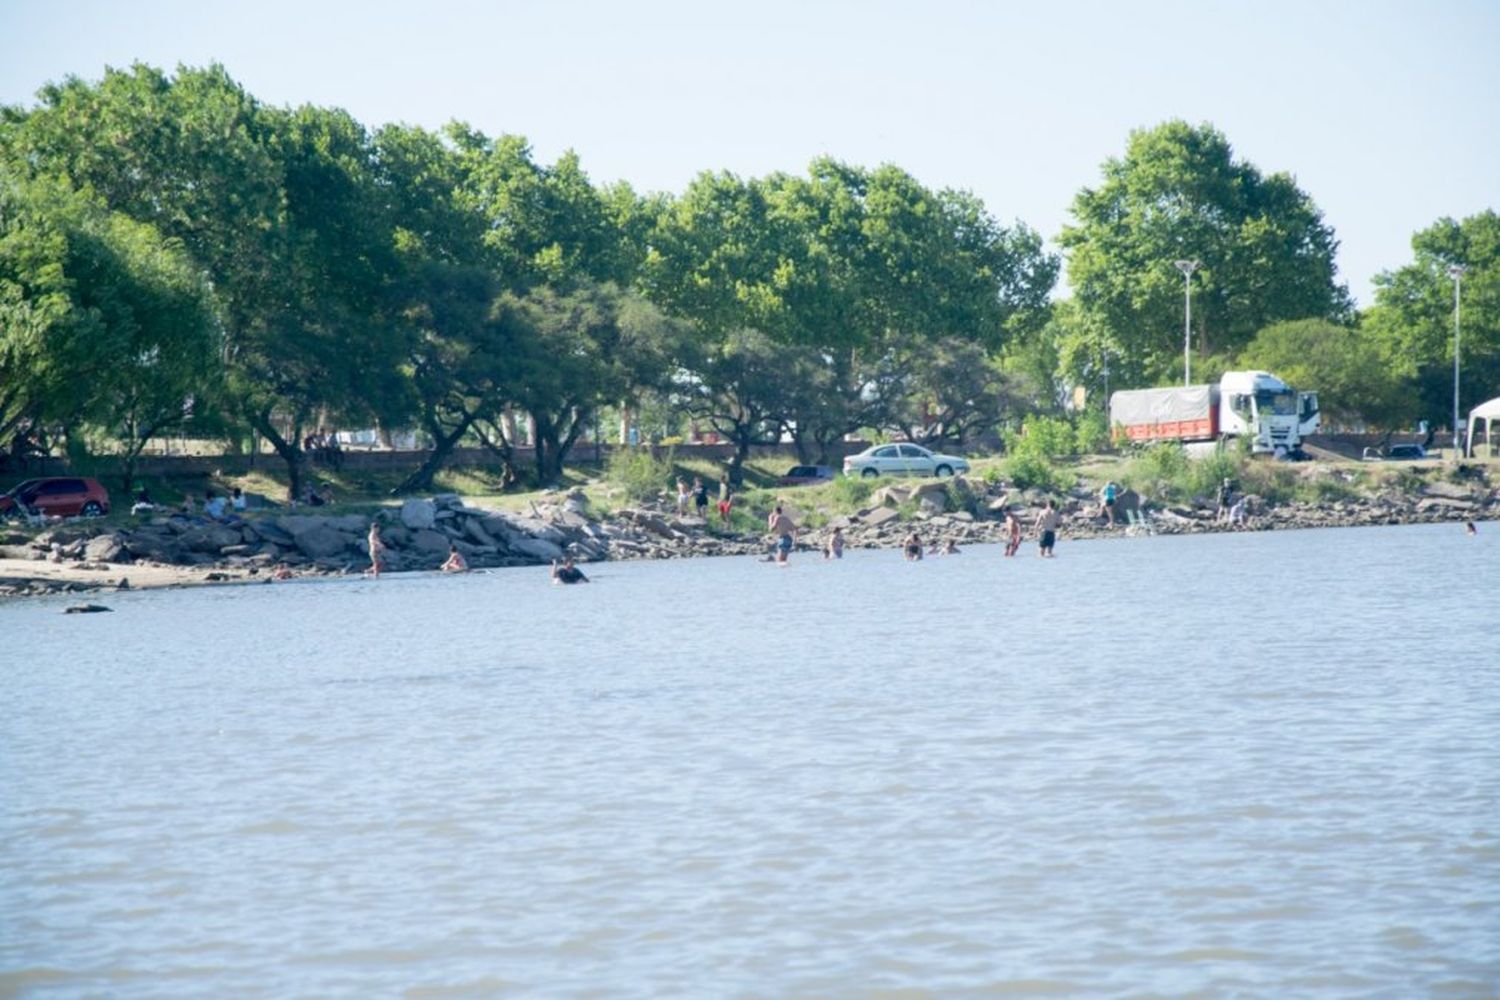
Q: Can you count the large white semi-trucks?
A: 1